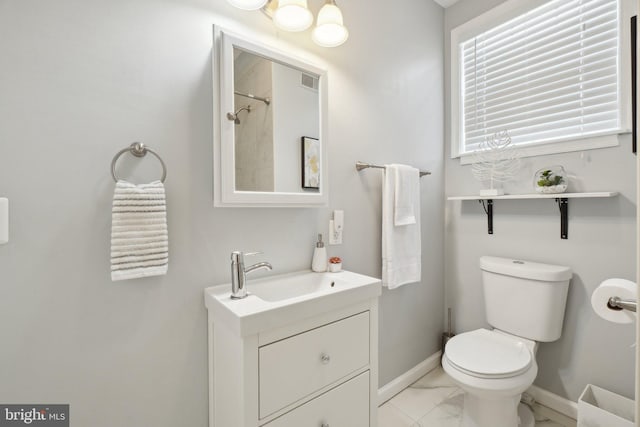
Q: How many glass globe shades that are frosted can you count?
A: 3